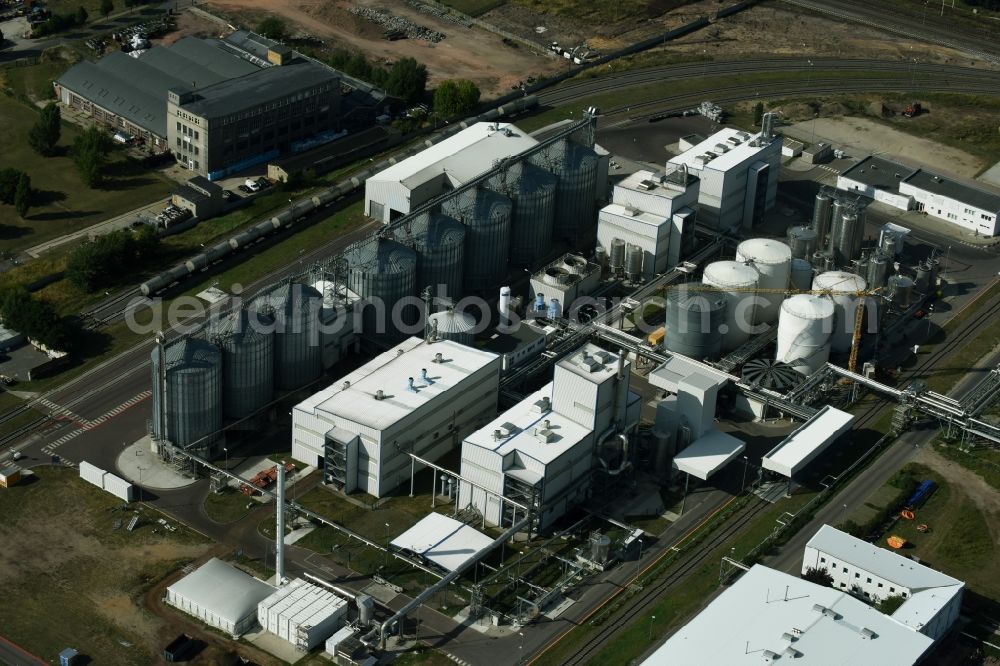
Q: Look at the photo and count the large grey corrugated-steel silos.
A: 8